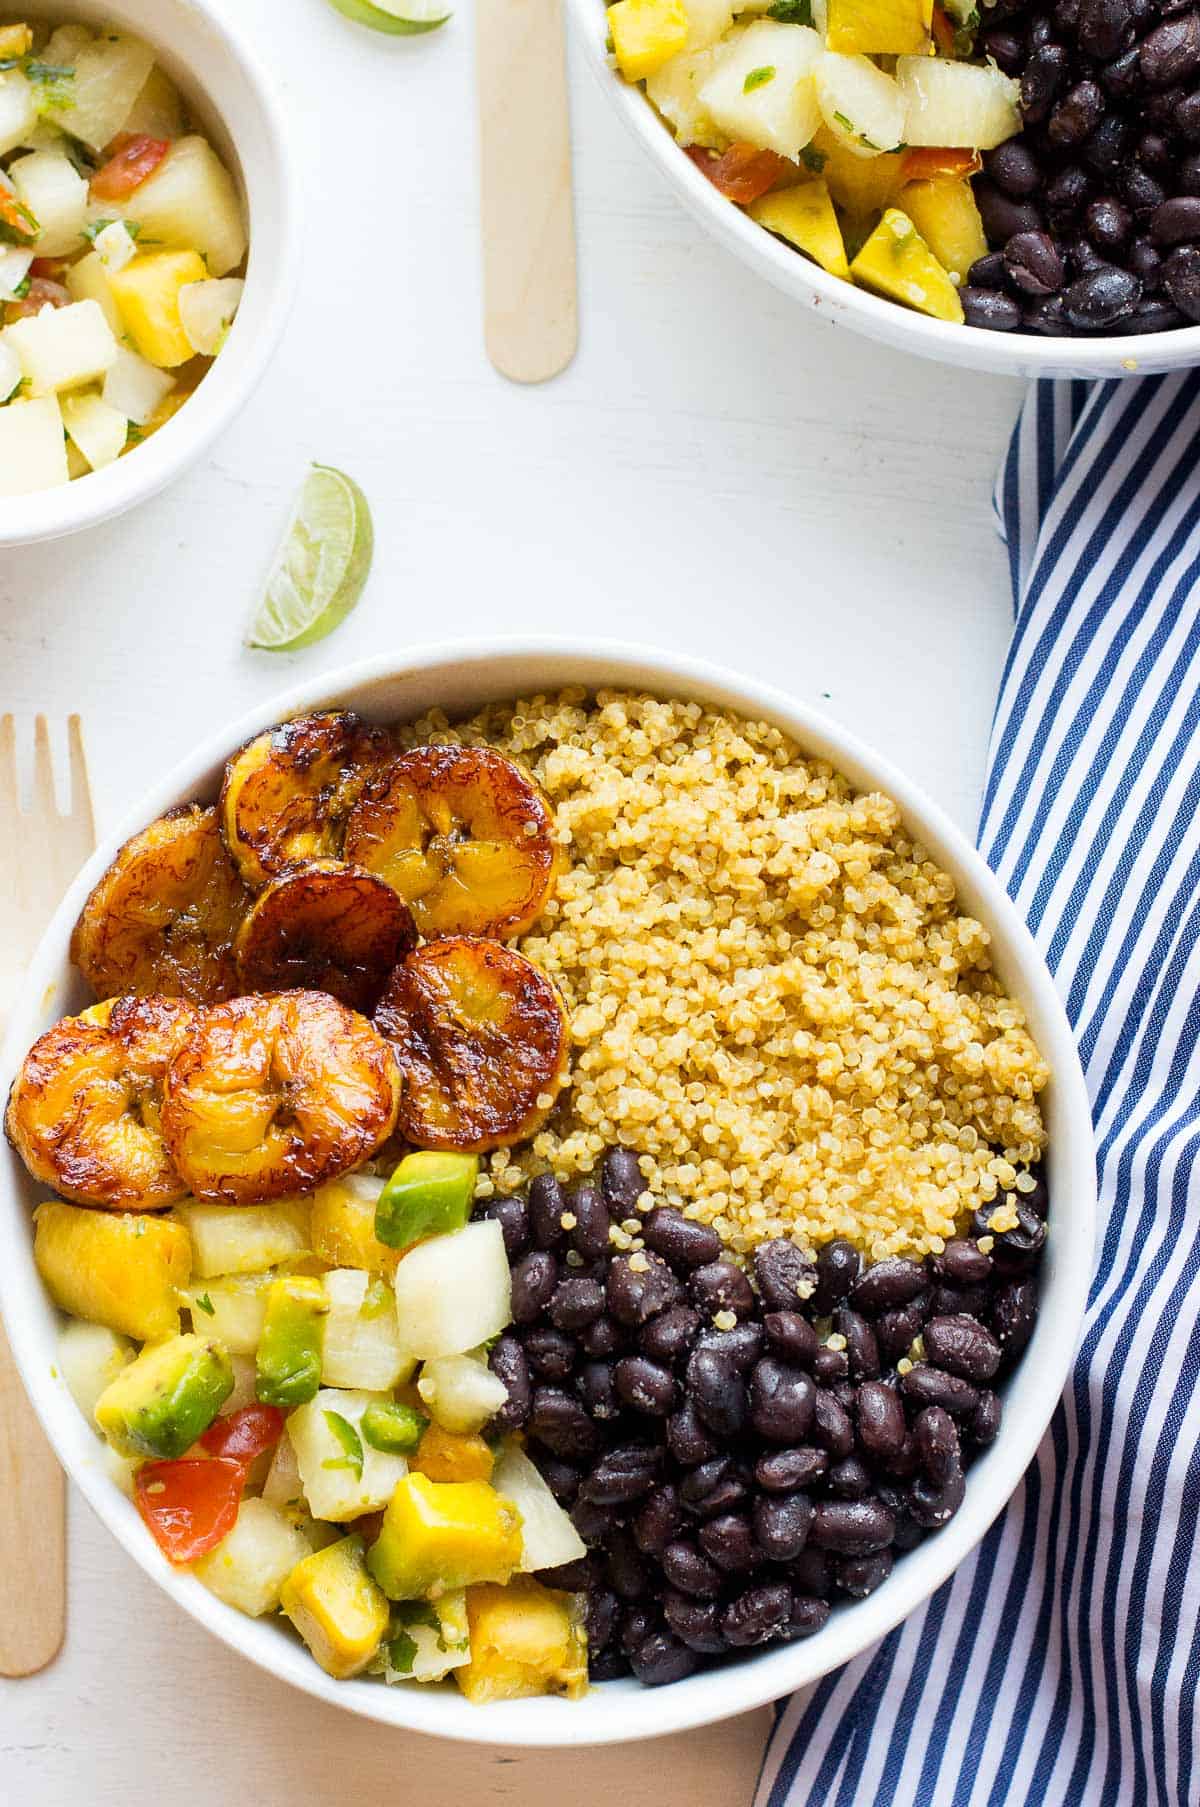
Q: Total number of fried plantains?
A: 7